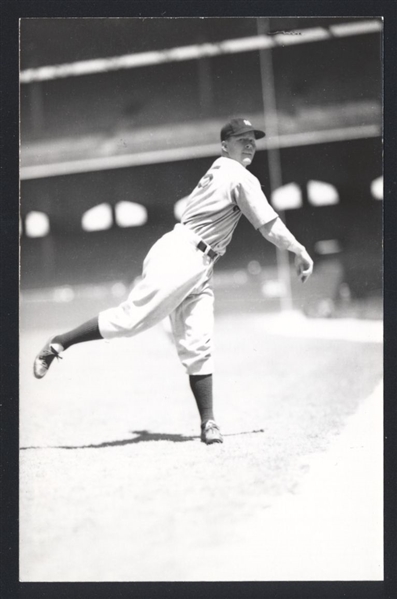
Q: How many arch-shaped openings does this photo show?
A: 7